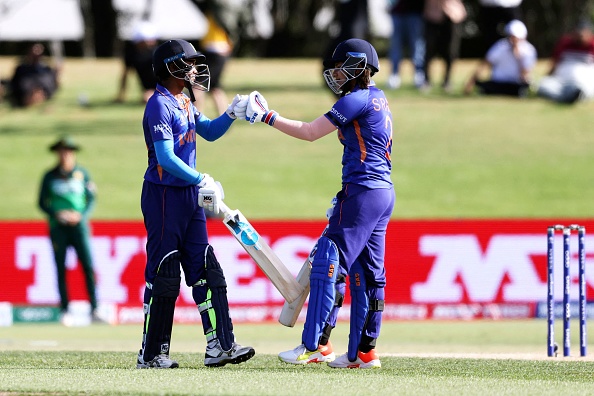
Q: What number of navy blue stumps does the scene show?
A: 3